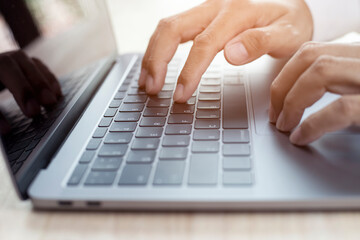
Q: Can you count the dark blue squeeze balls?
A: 0